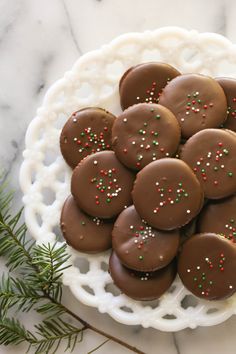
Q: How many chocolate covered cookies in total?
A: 13